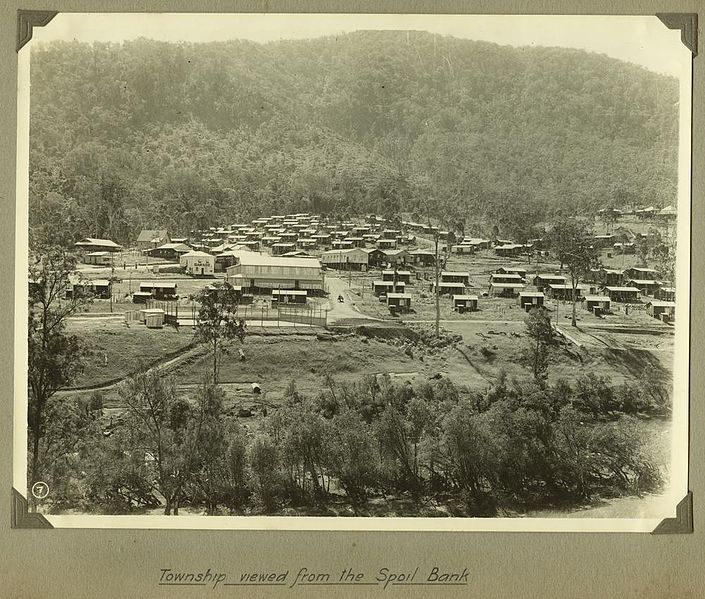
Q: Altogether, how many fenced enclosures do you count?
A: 1